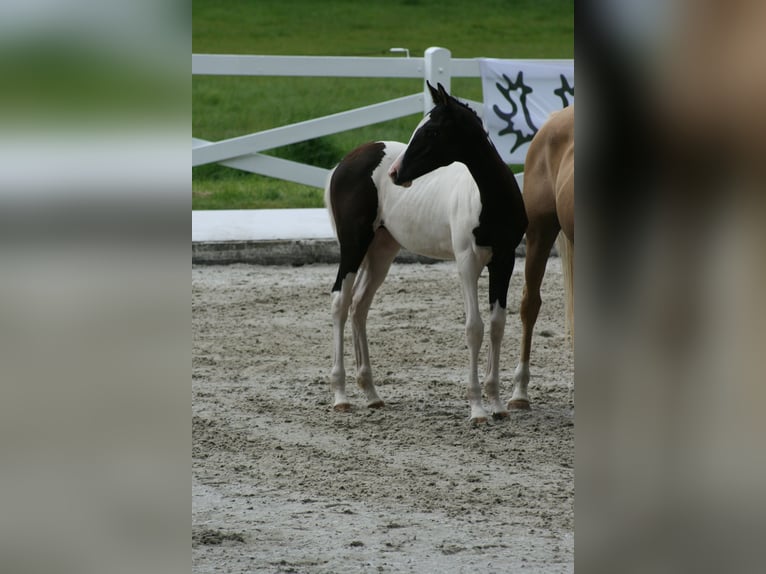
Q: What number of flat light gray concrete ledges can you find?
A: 1